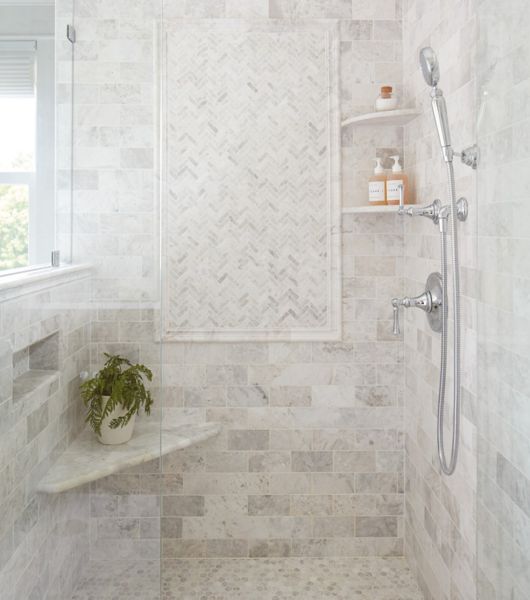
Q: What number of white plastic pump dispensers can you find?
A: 2